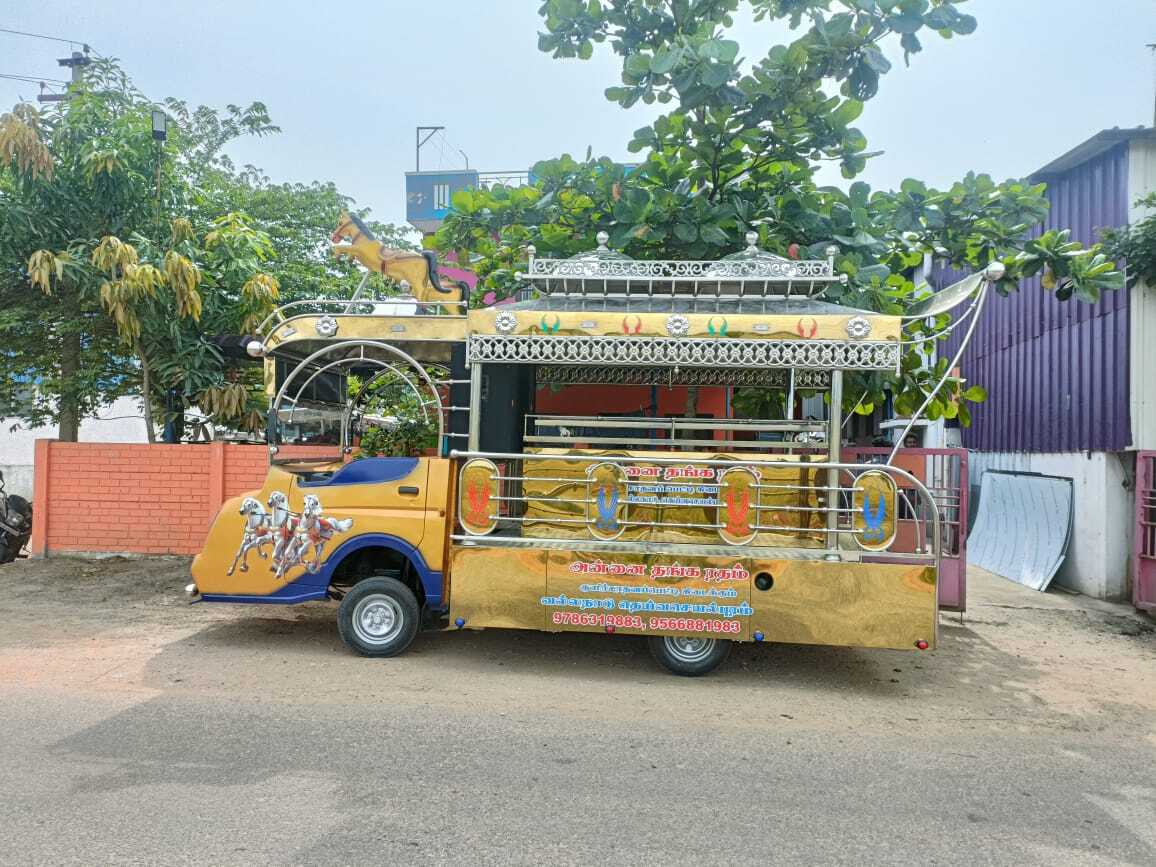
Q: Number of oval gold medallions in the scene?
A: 4